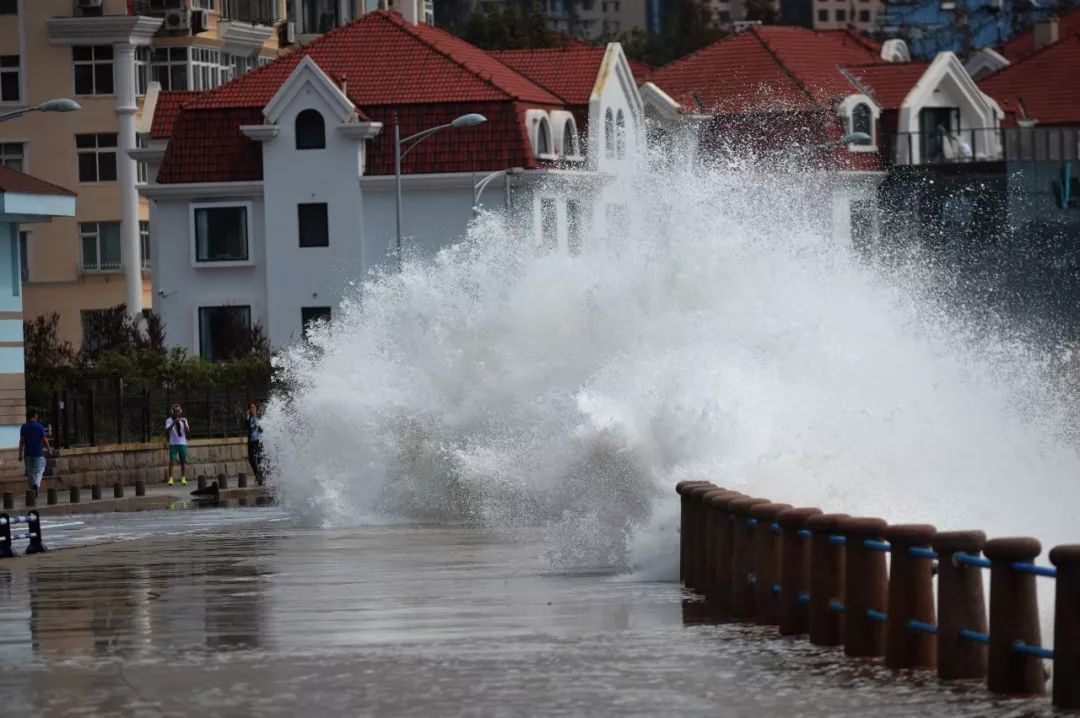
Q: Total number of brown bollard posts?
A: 14